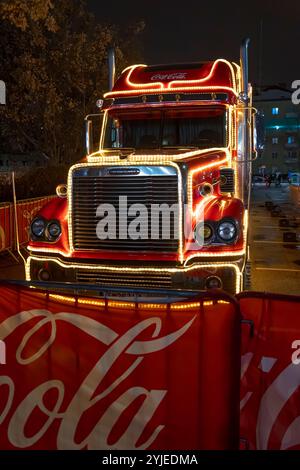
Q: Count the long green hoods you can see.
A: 0